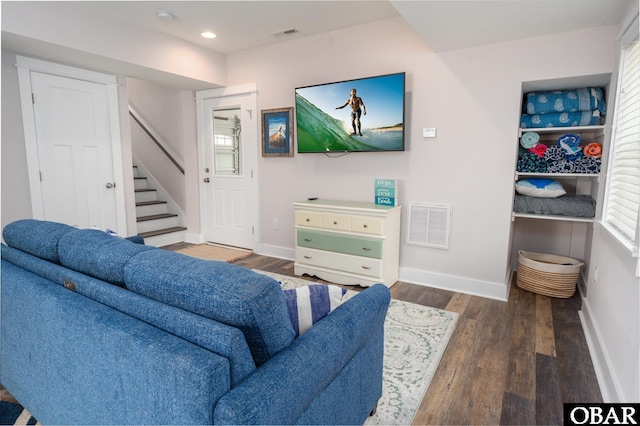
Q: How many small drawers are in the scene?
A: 3